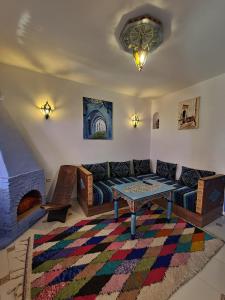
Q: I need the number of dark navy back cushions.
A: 5